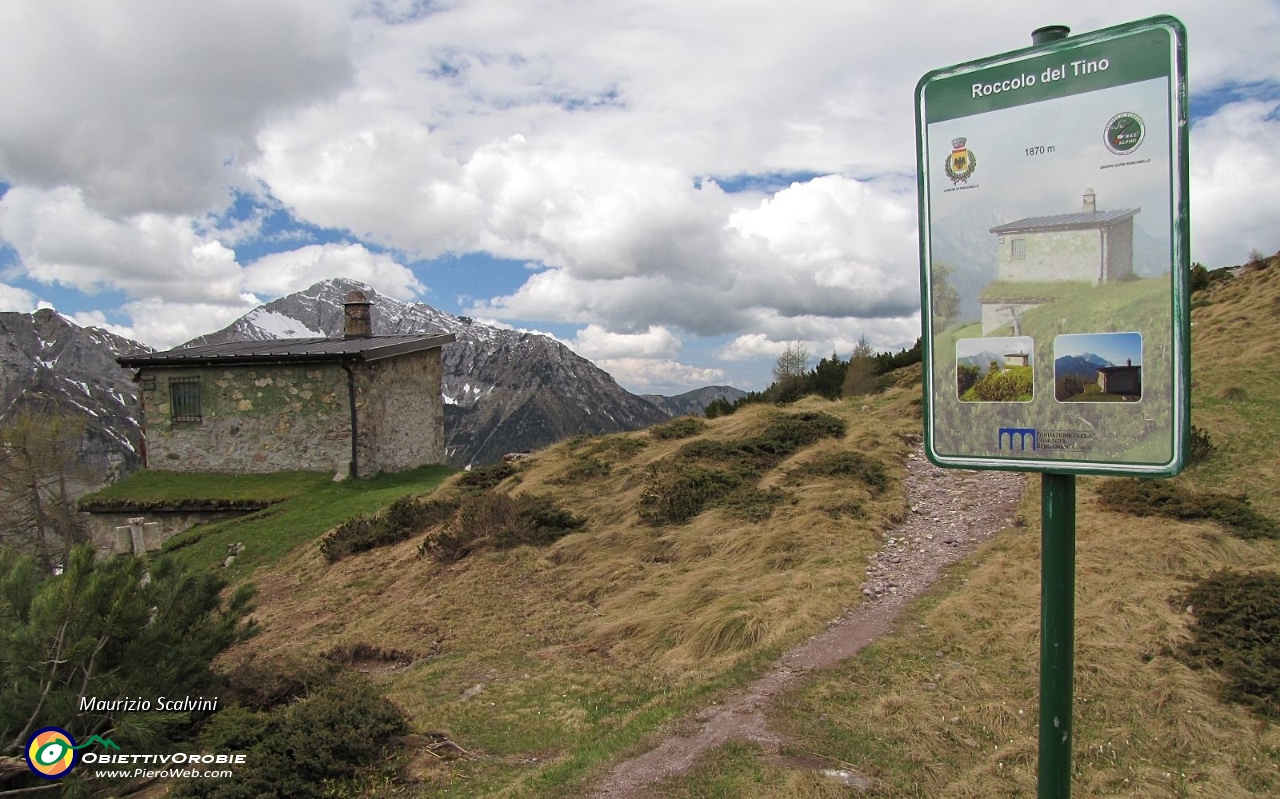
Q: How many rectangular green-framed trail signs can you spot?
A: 1